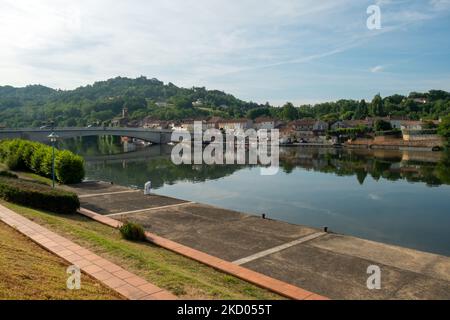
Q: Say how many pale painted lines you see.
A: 3